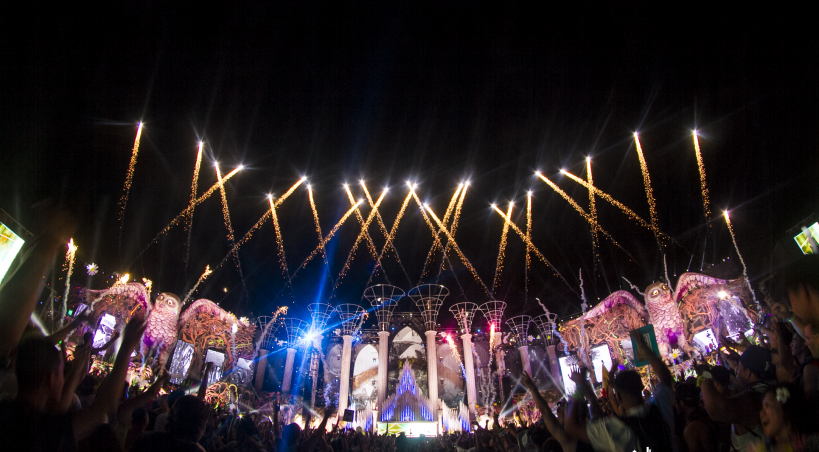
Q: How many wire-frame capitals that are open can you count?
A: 10